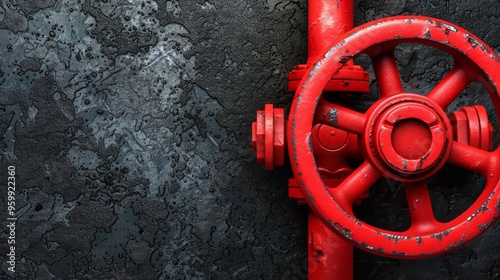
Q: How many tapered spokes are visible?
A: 6